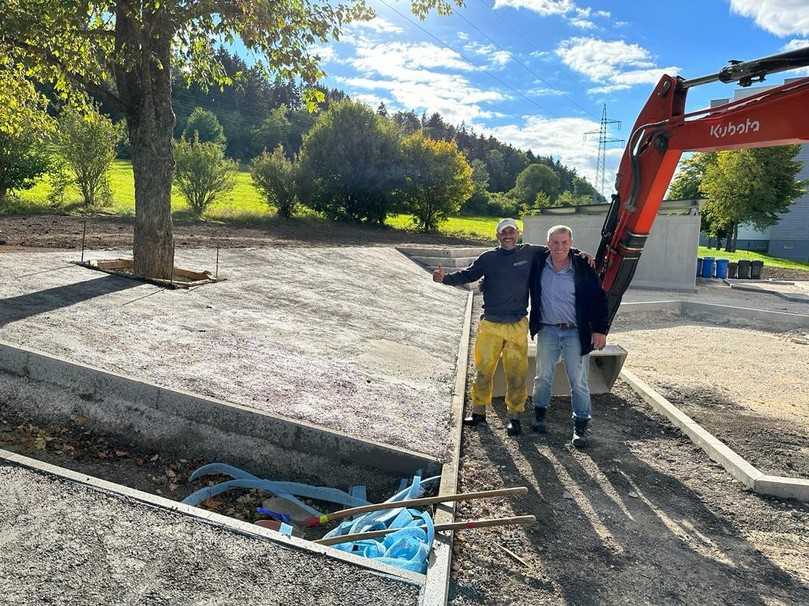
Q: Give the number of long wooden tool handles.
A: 2